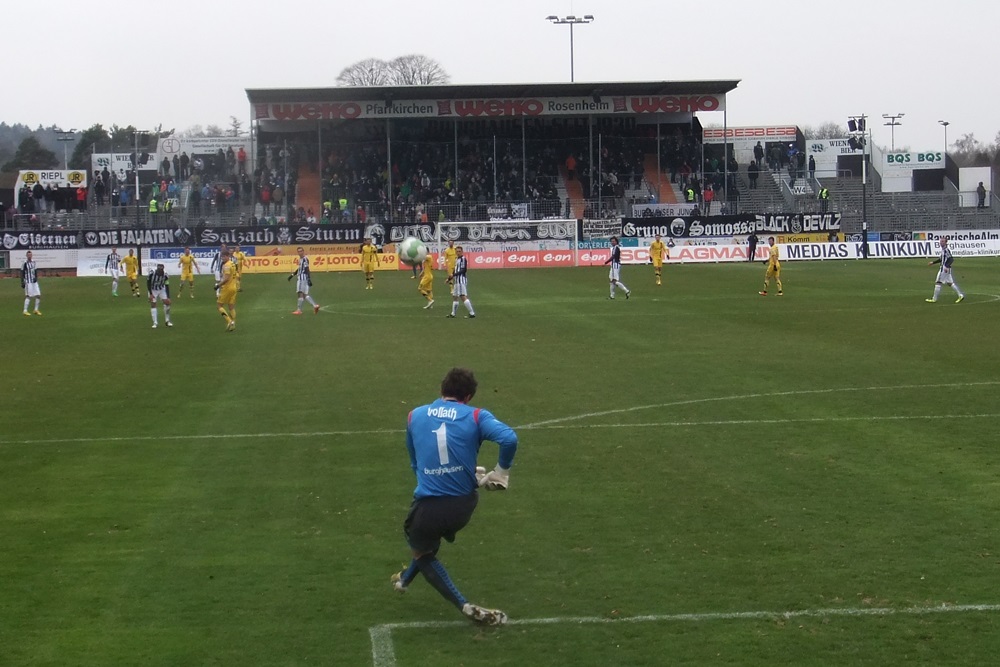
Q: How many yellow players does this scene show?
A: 9